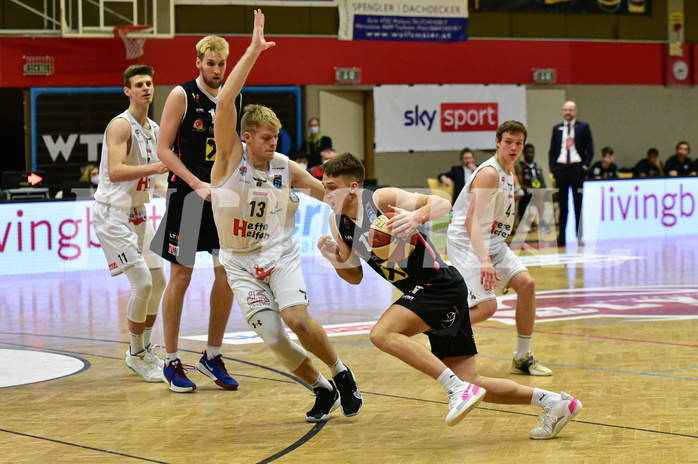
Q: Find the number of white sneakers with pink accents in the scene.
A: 2